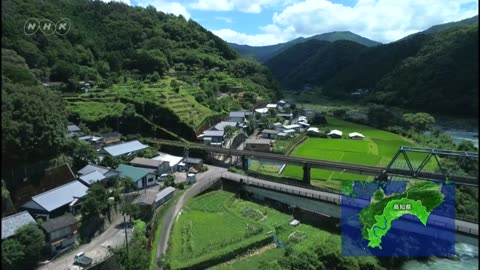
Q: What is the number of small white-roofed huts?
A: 3